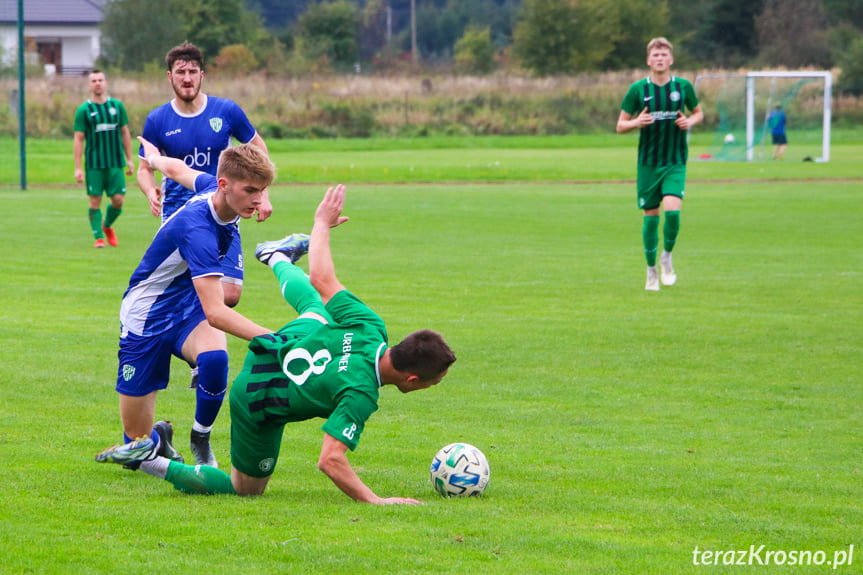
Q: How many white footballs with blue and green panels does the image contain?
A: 1